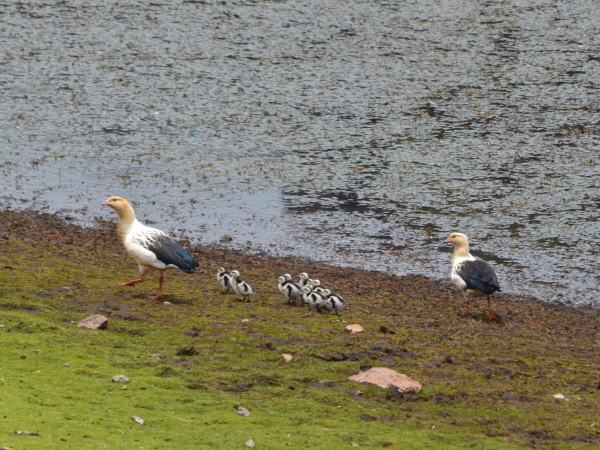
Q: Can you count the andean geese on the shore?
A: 11